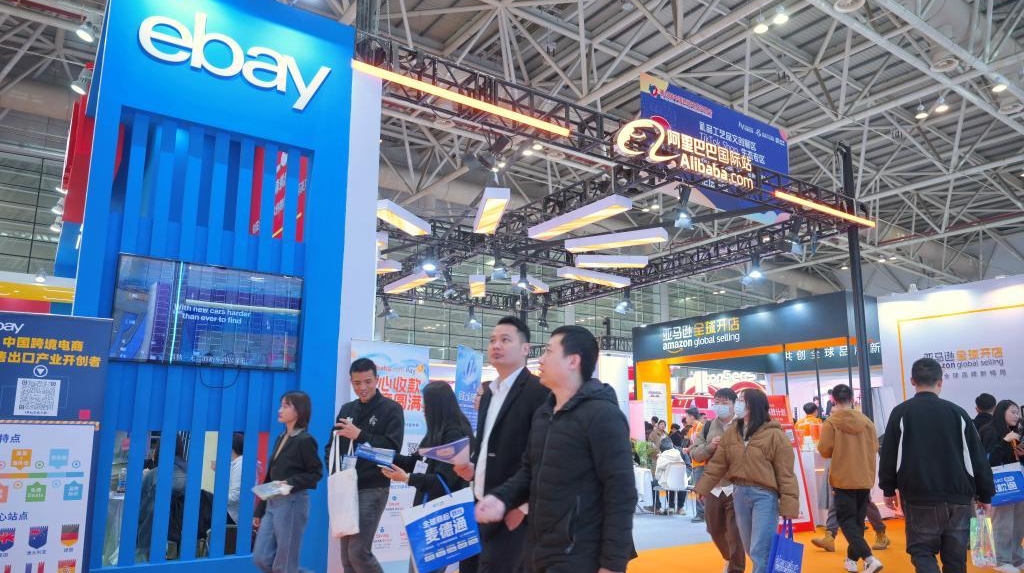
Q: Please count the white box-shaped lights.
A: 11